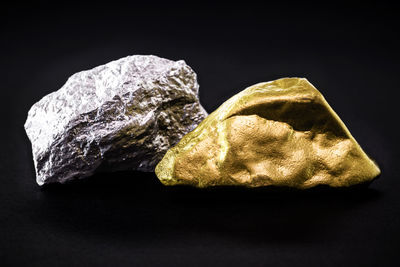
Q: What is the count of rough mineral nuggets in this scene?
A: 2